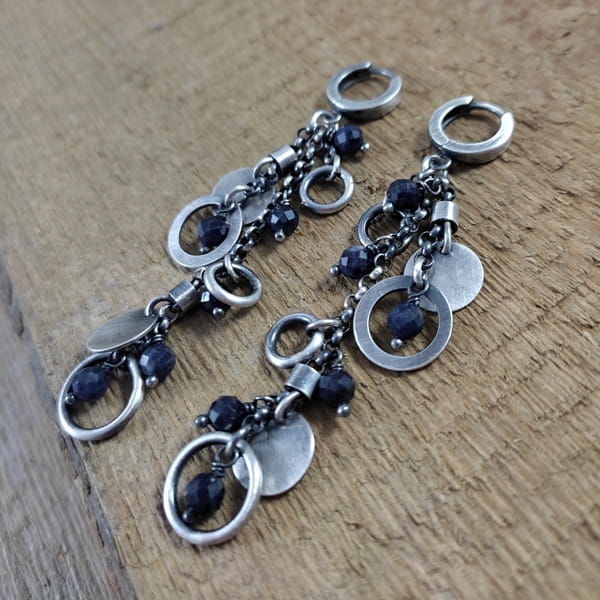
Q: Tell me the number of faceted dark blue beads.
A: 12